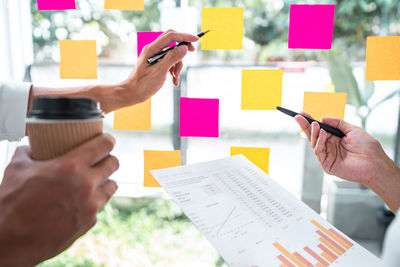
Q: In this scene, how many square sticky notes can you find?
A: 13